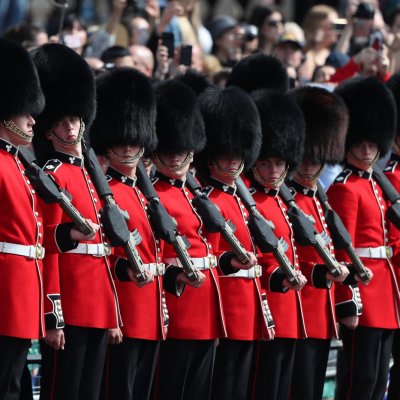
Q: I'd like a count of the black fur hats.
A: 11